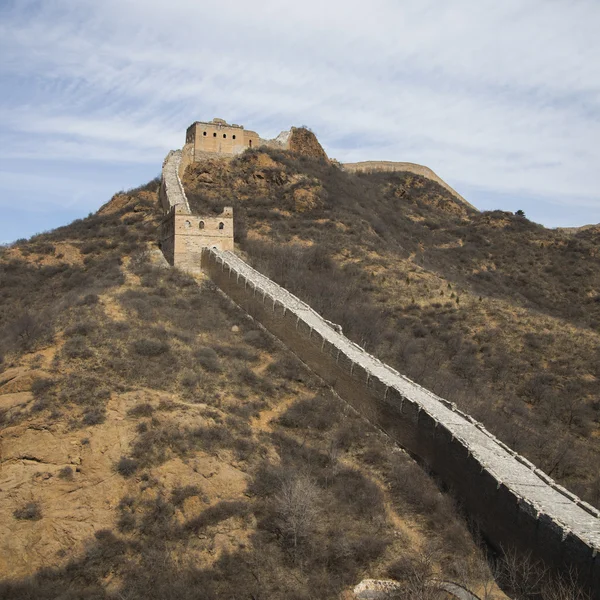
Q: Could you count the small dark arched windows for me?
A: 7